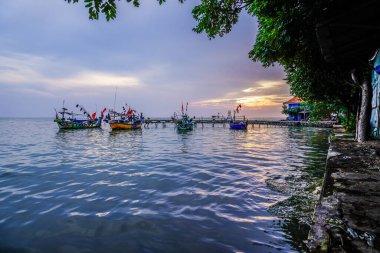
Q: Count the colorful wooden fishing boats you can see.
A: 4